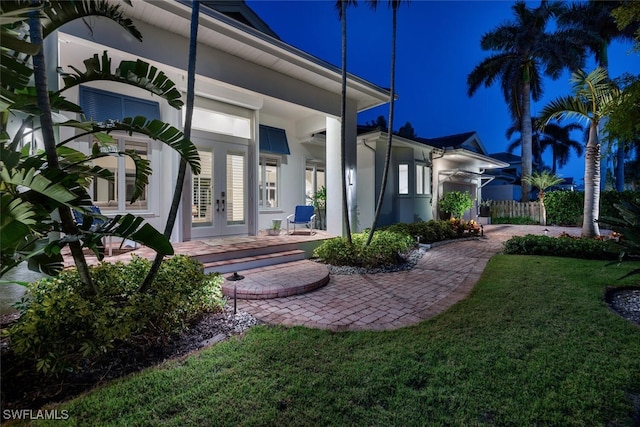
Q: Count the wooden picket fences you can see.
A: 1